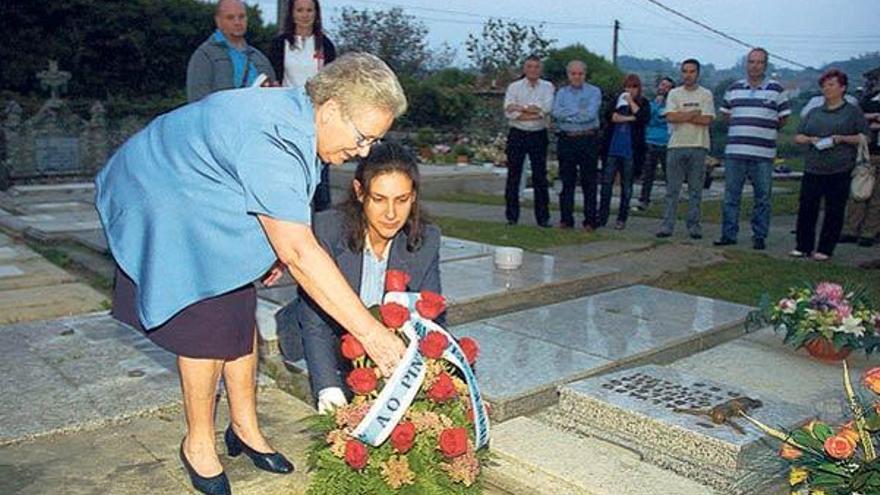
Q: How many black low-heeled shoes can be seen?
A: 2